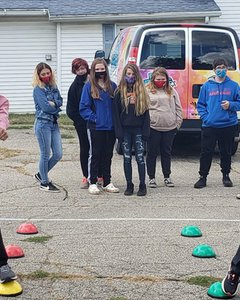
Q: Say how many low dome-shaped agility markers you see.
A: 6